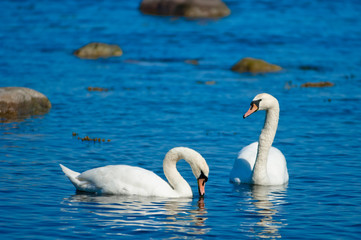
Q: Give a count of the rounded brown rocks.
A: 4